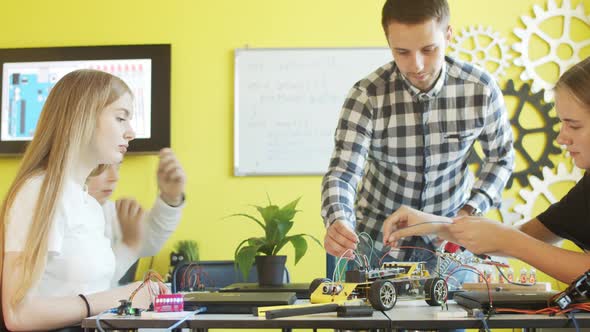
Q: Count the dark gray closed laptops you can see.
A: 3